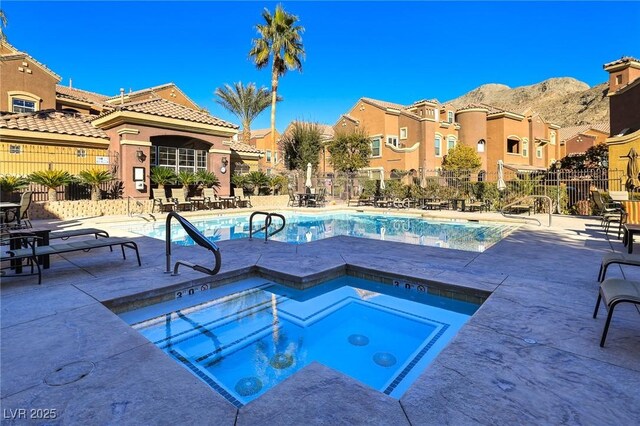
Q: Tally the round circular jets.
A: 4